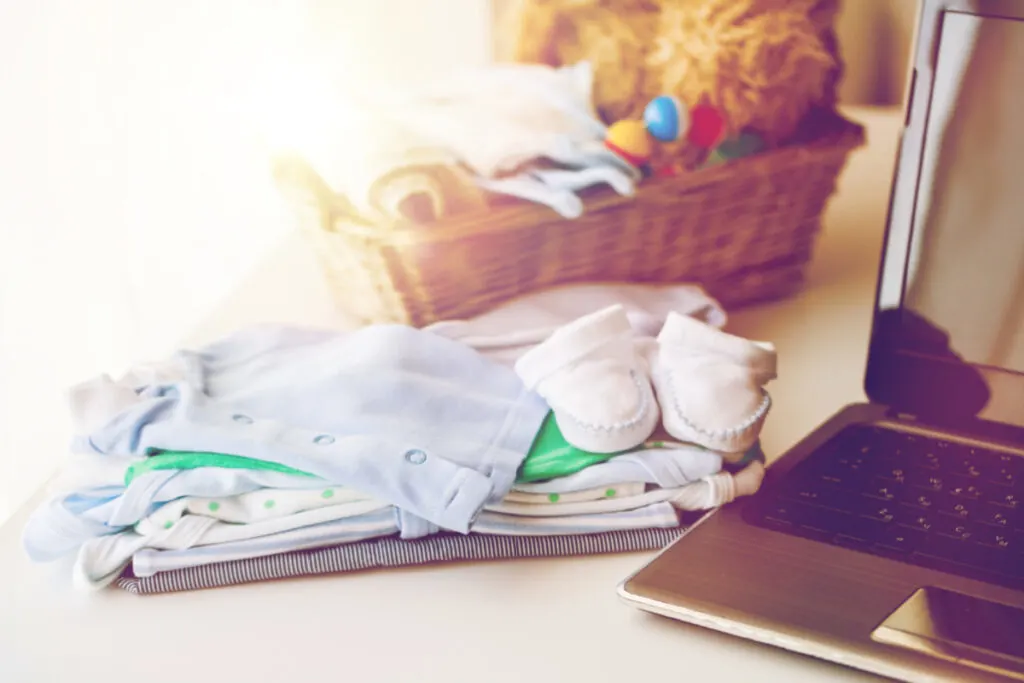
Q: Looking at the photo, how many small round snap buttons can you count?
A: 3